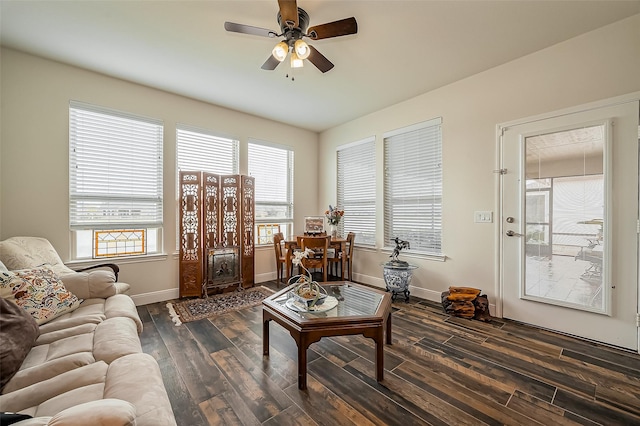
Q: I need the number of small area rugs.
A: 1